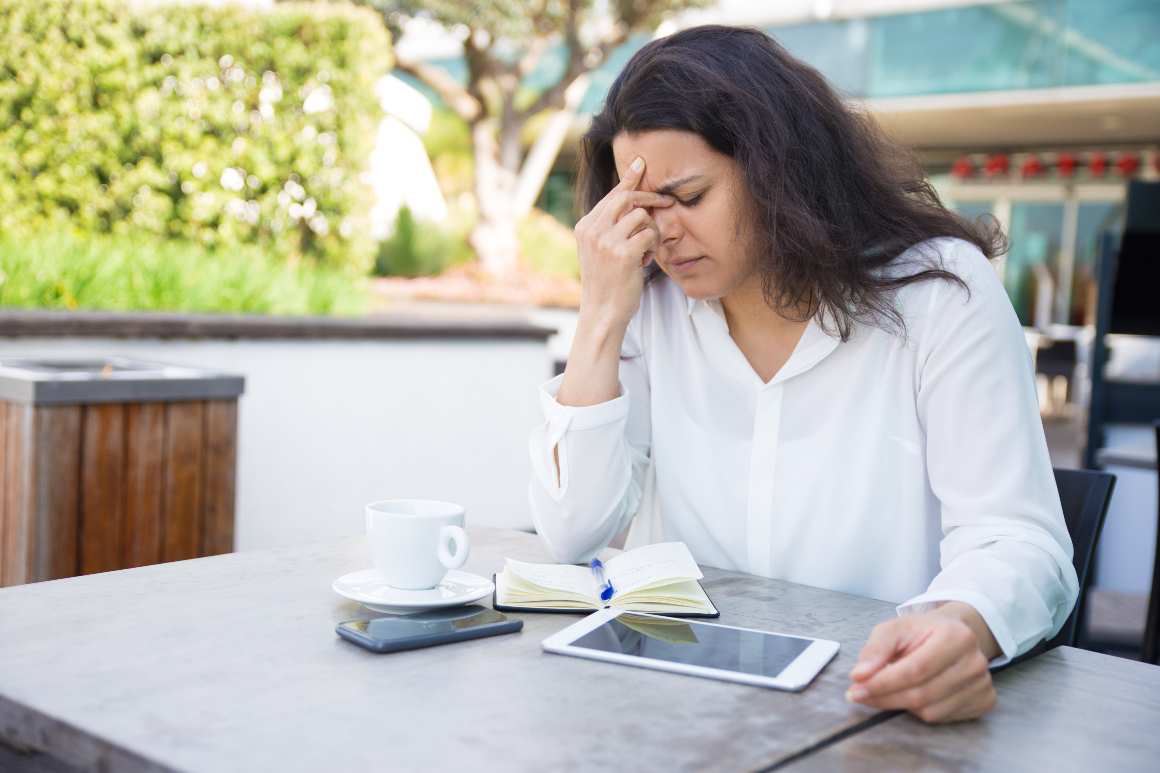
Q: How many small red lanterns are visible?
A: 6